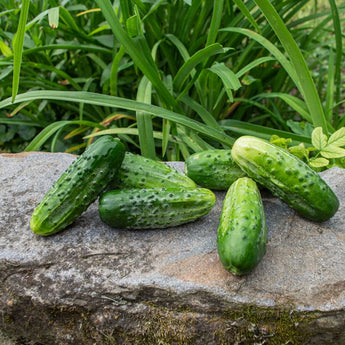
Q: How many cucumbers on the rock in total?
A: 6